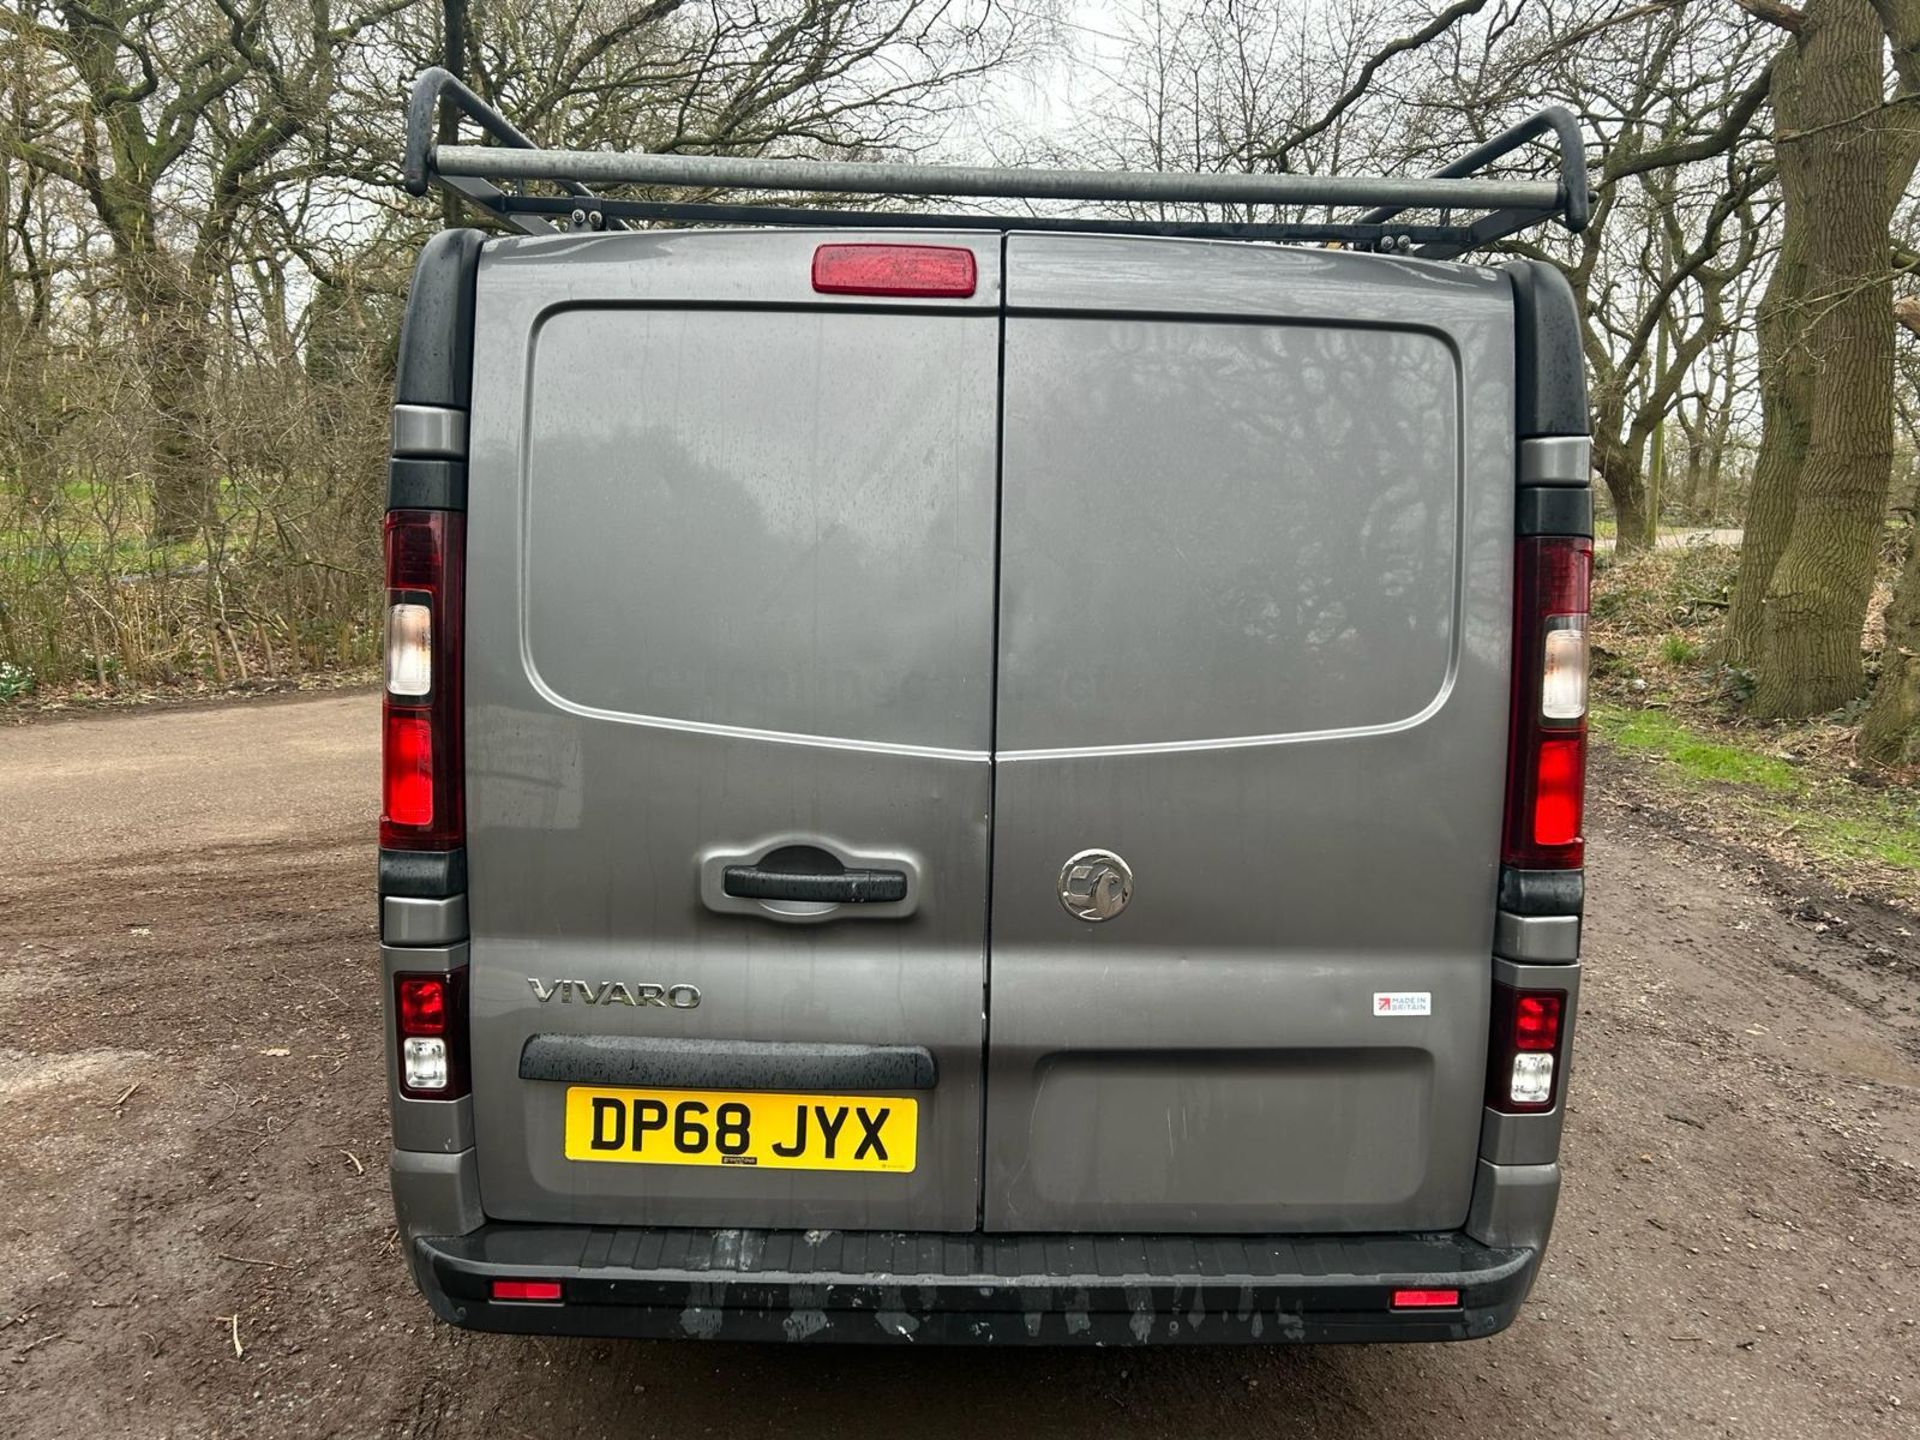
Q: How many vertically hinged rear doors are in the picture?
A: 2